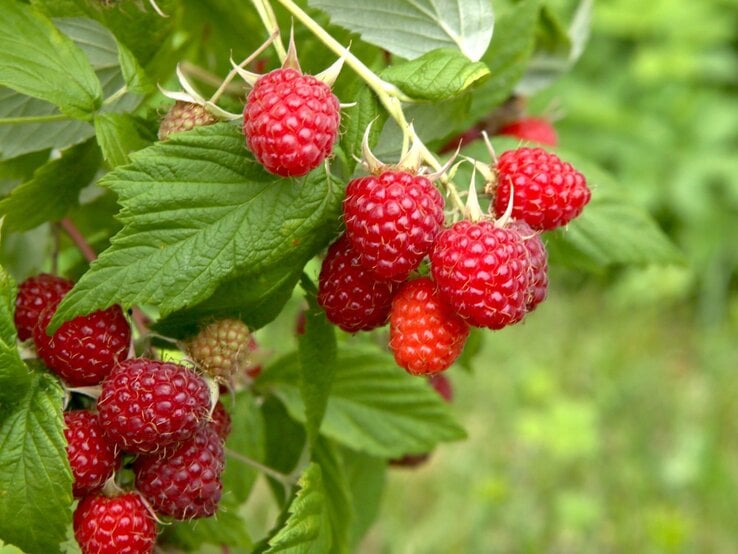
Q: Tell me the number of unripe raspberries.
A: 2